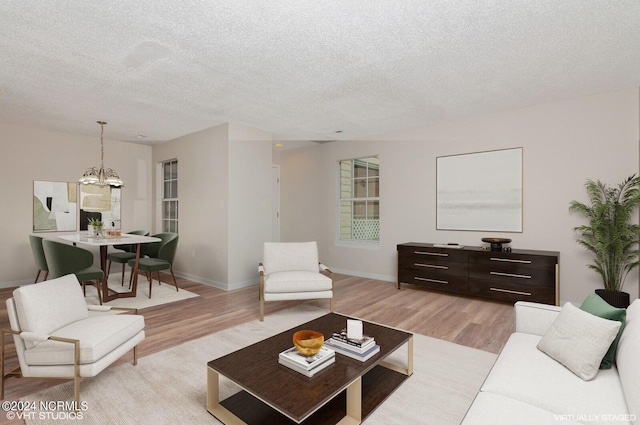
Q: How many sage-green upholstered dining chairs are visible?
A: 4